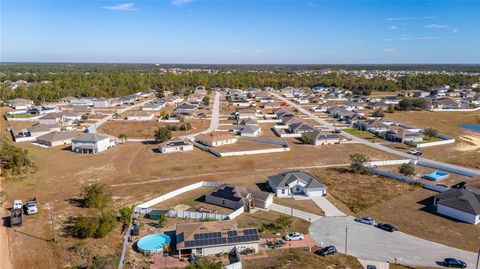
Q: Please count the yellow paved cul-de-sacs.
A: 0